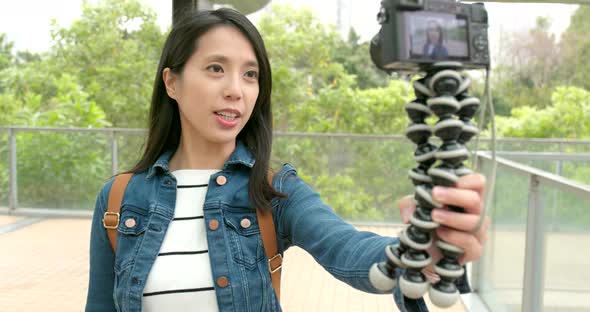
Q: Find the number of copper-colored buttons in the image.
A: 5